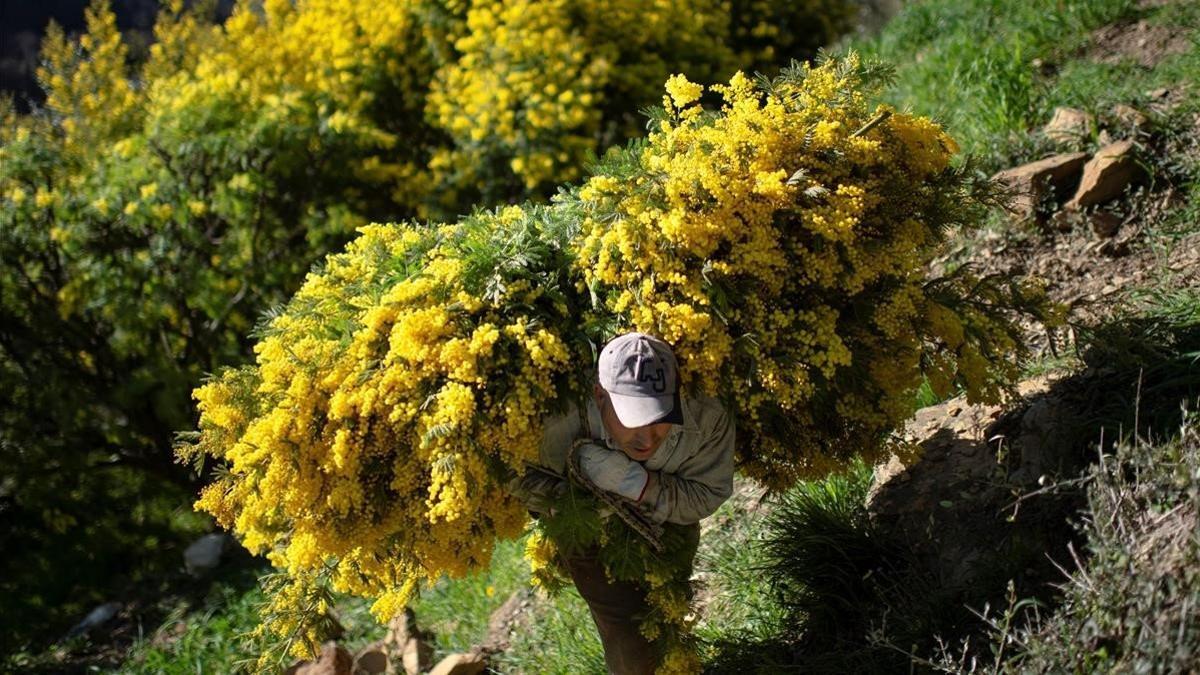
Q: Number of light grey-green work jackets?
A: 1